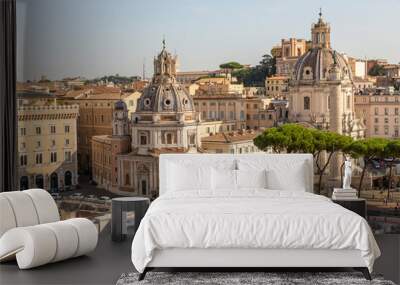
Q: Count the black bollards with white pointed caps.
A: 0